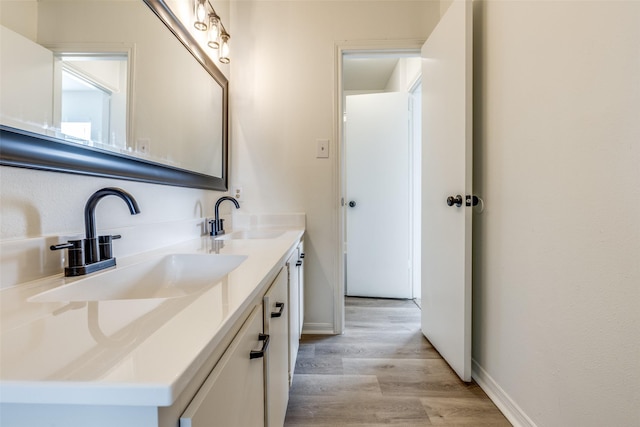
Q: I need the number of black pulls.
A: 4